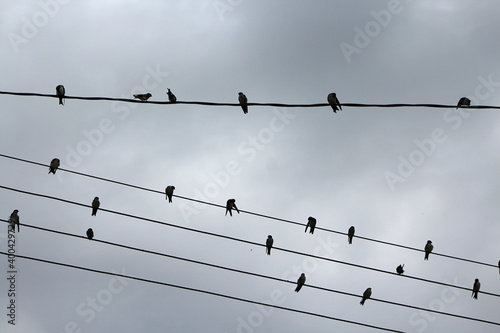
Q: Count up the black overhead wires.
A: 5